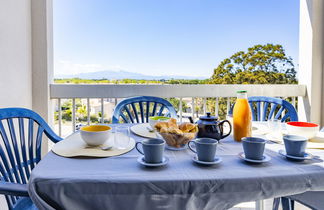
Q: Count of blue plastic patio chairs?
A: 3